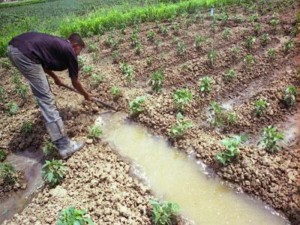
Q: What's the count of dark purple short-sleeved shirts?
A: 1